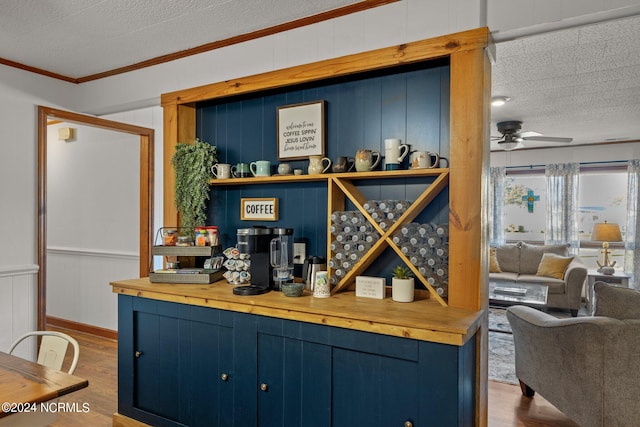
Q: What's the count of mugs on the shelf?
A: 8